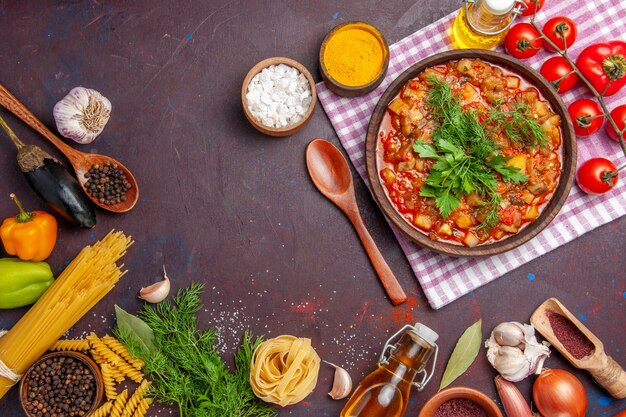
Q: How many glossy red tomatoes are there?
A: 7